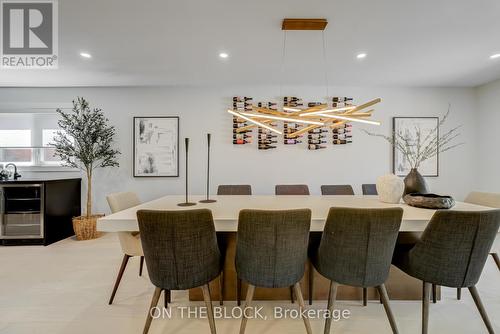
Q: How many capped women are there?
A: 0